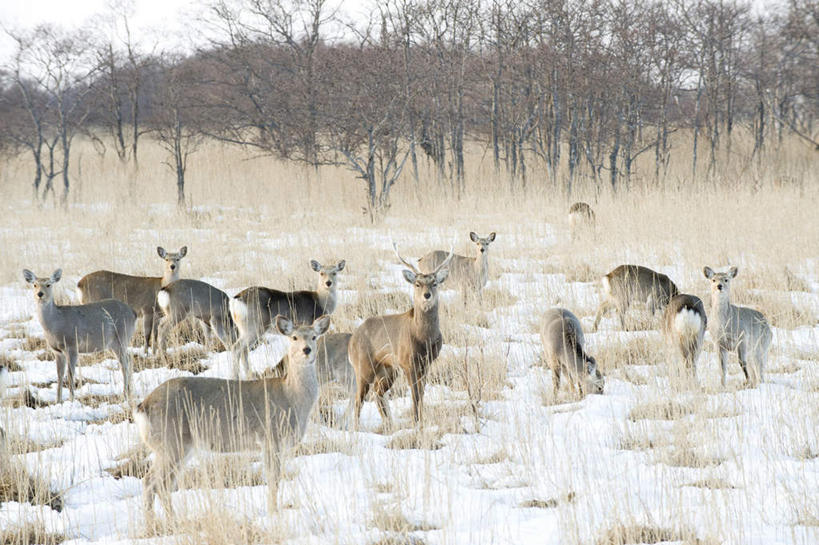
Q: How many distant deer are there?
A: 1